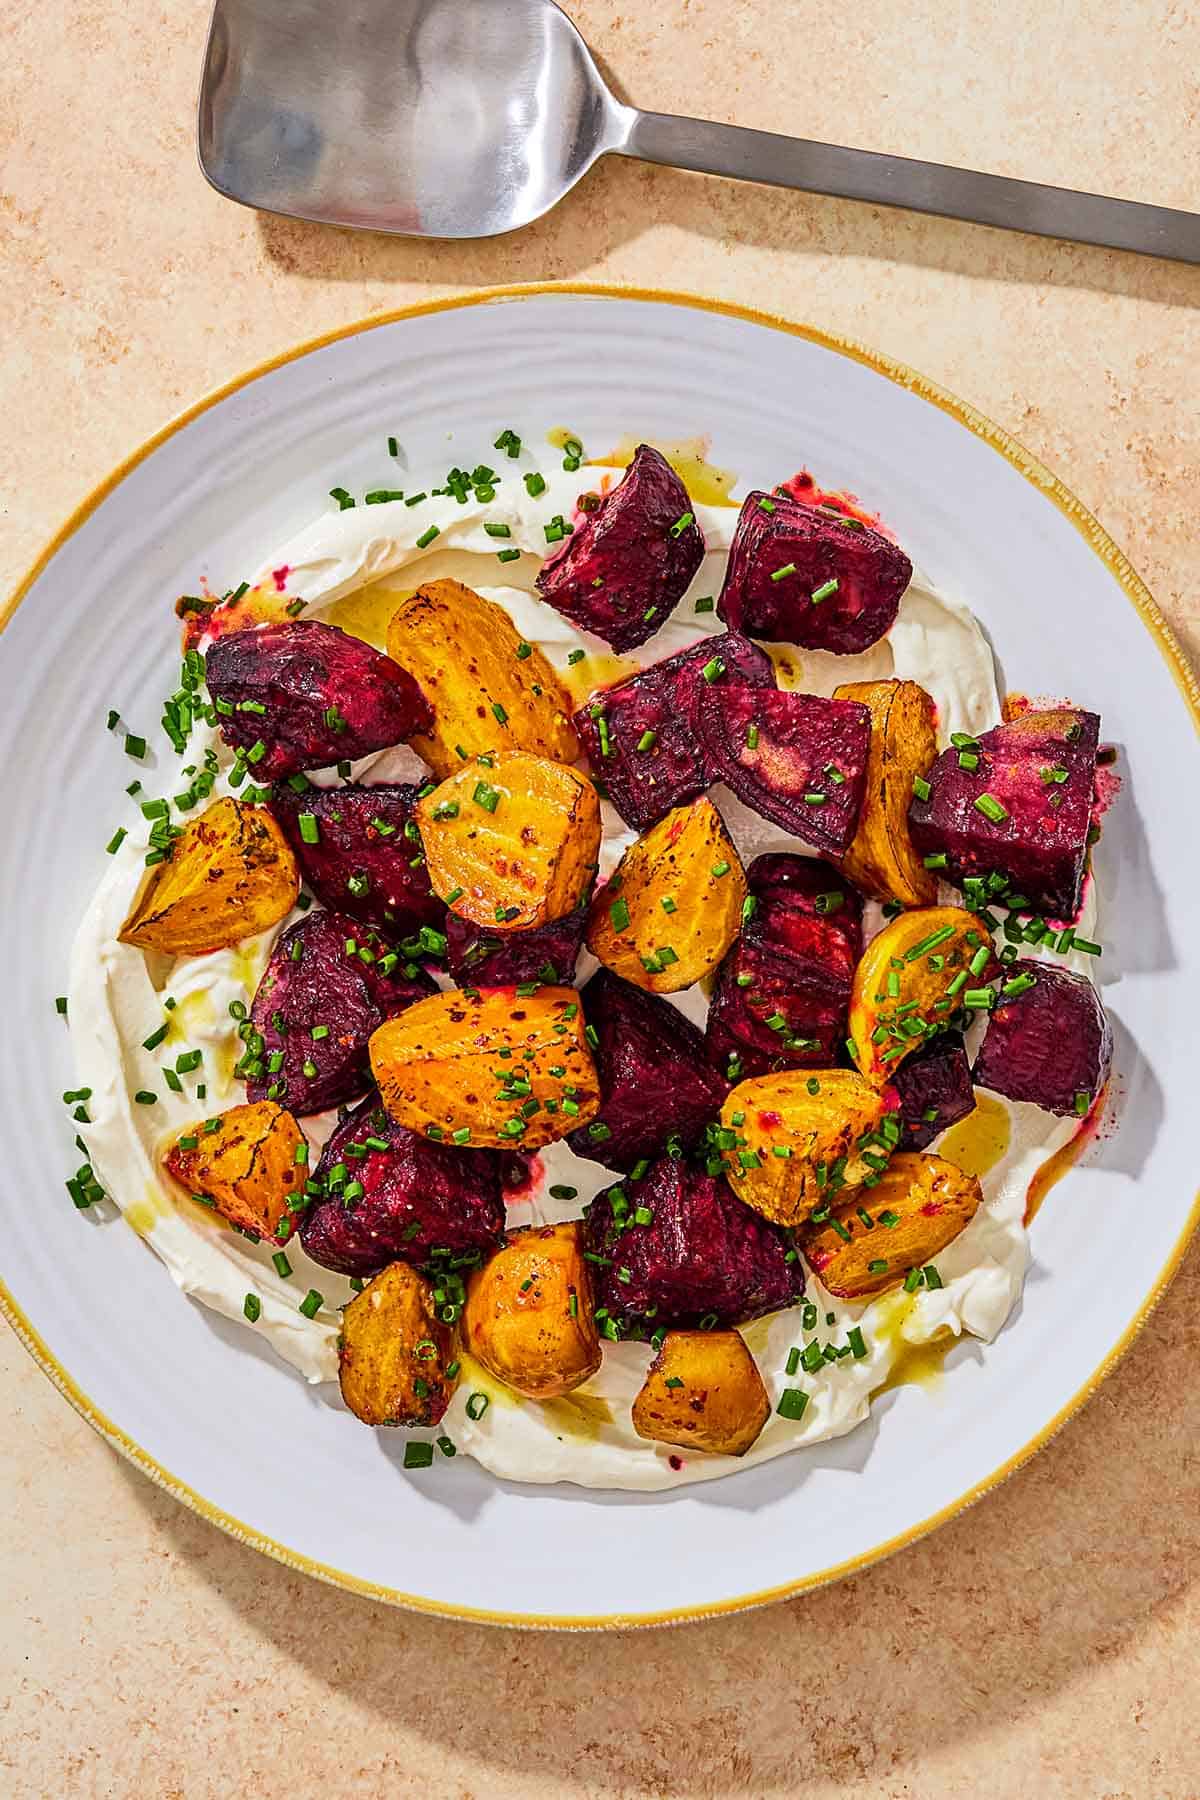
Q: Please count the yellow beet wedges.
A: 13